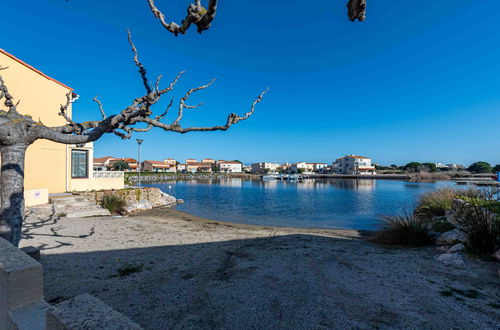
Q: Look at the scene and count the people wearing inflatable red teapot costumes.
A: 0